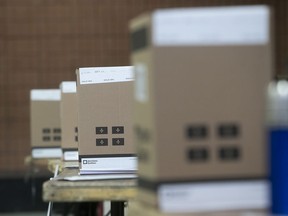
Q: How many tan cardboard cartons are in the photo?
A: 4